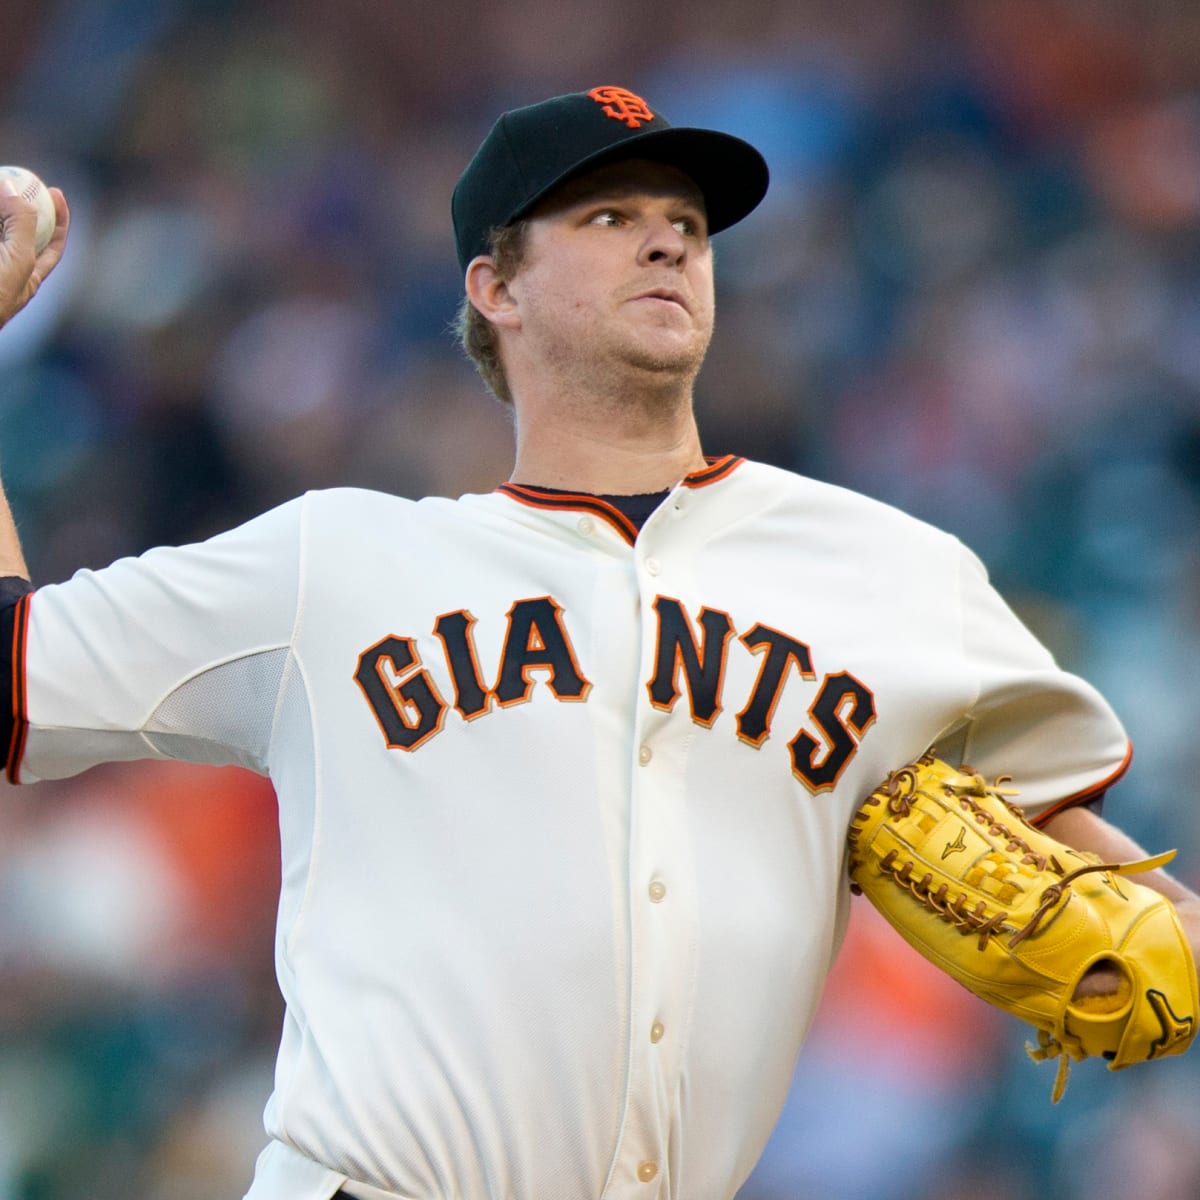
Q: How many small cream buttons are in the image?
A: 6